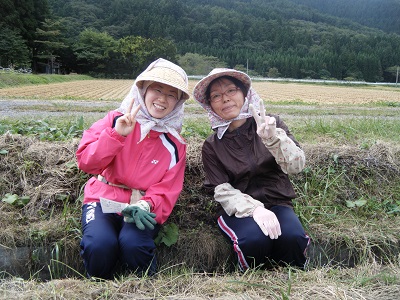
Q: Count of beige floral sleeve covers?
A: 2